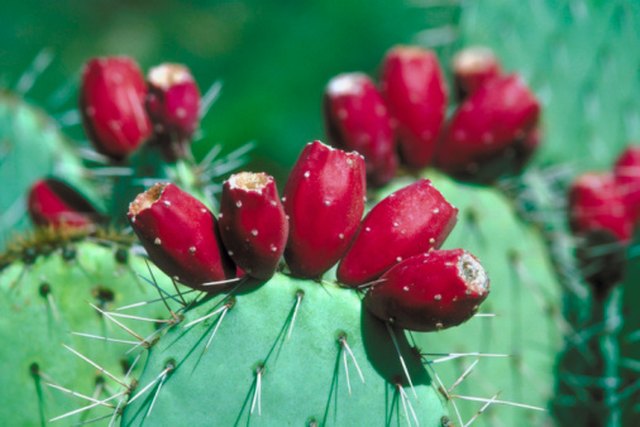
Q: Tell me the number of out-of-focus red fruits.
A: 9